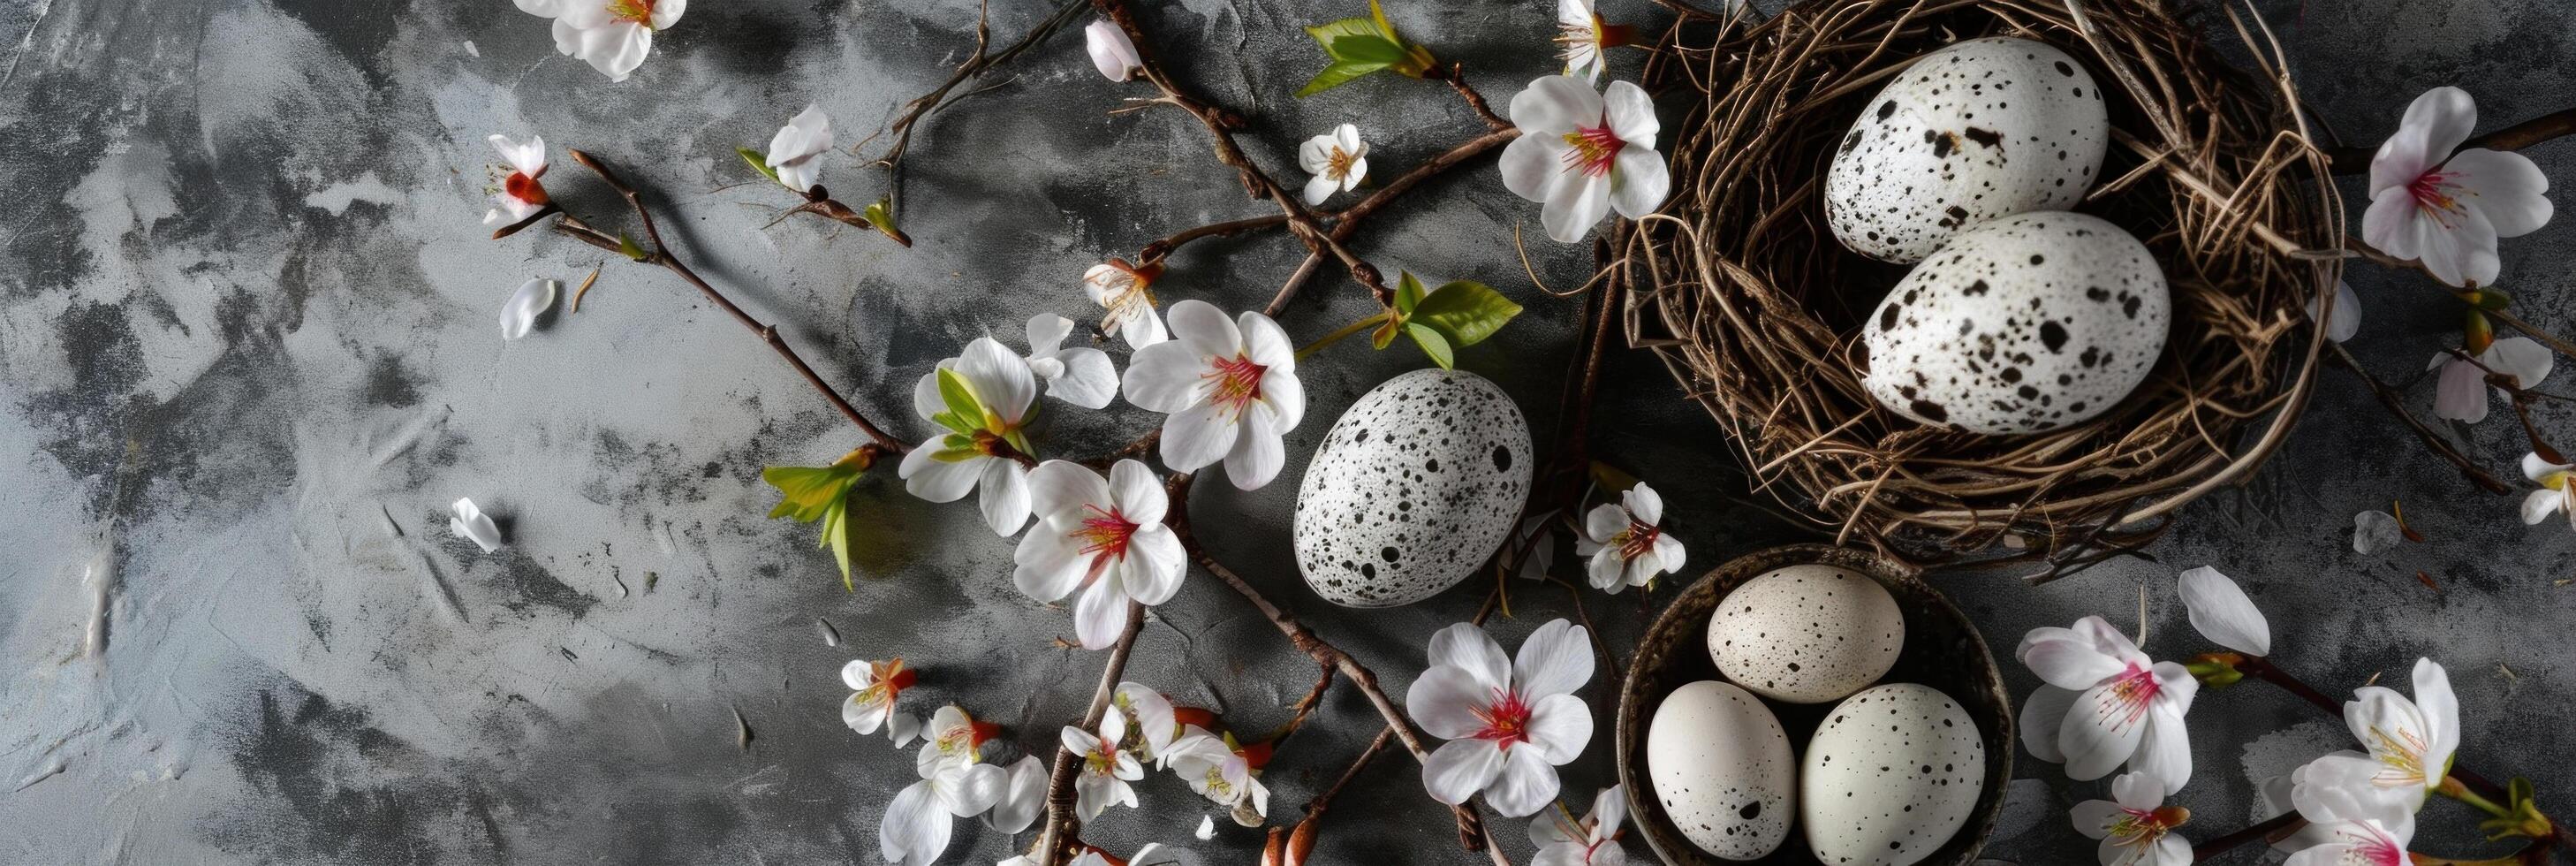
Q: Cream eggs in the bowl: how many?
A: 3